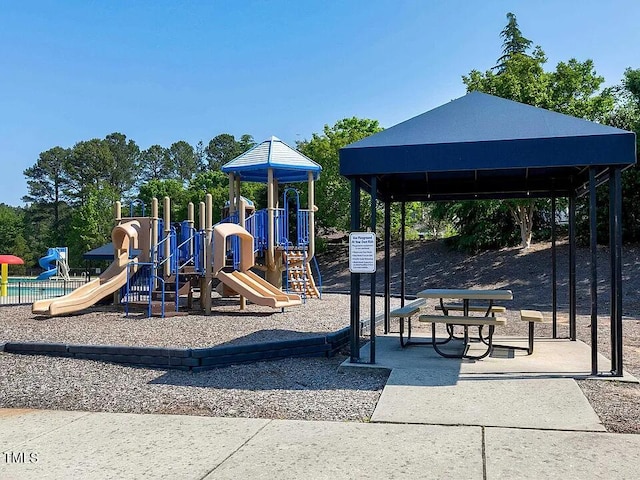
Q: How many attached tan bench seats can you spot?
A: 4